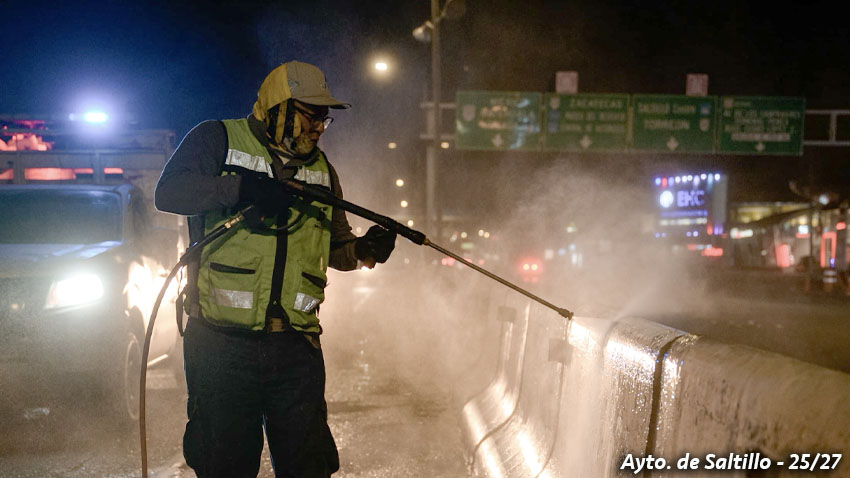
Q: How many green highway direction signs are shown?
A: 4